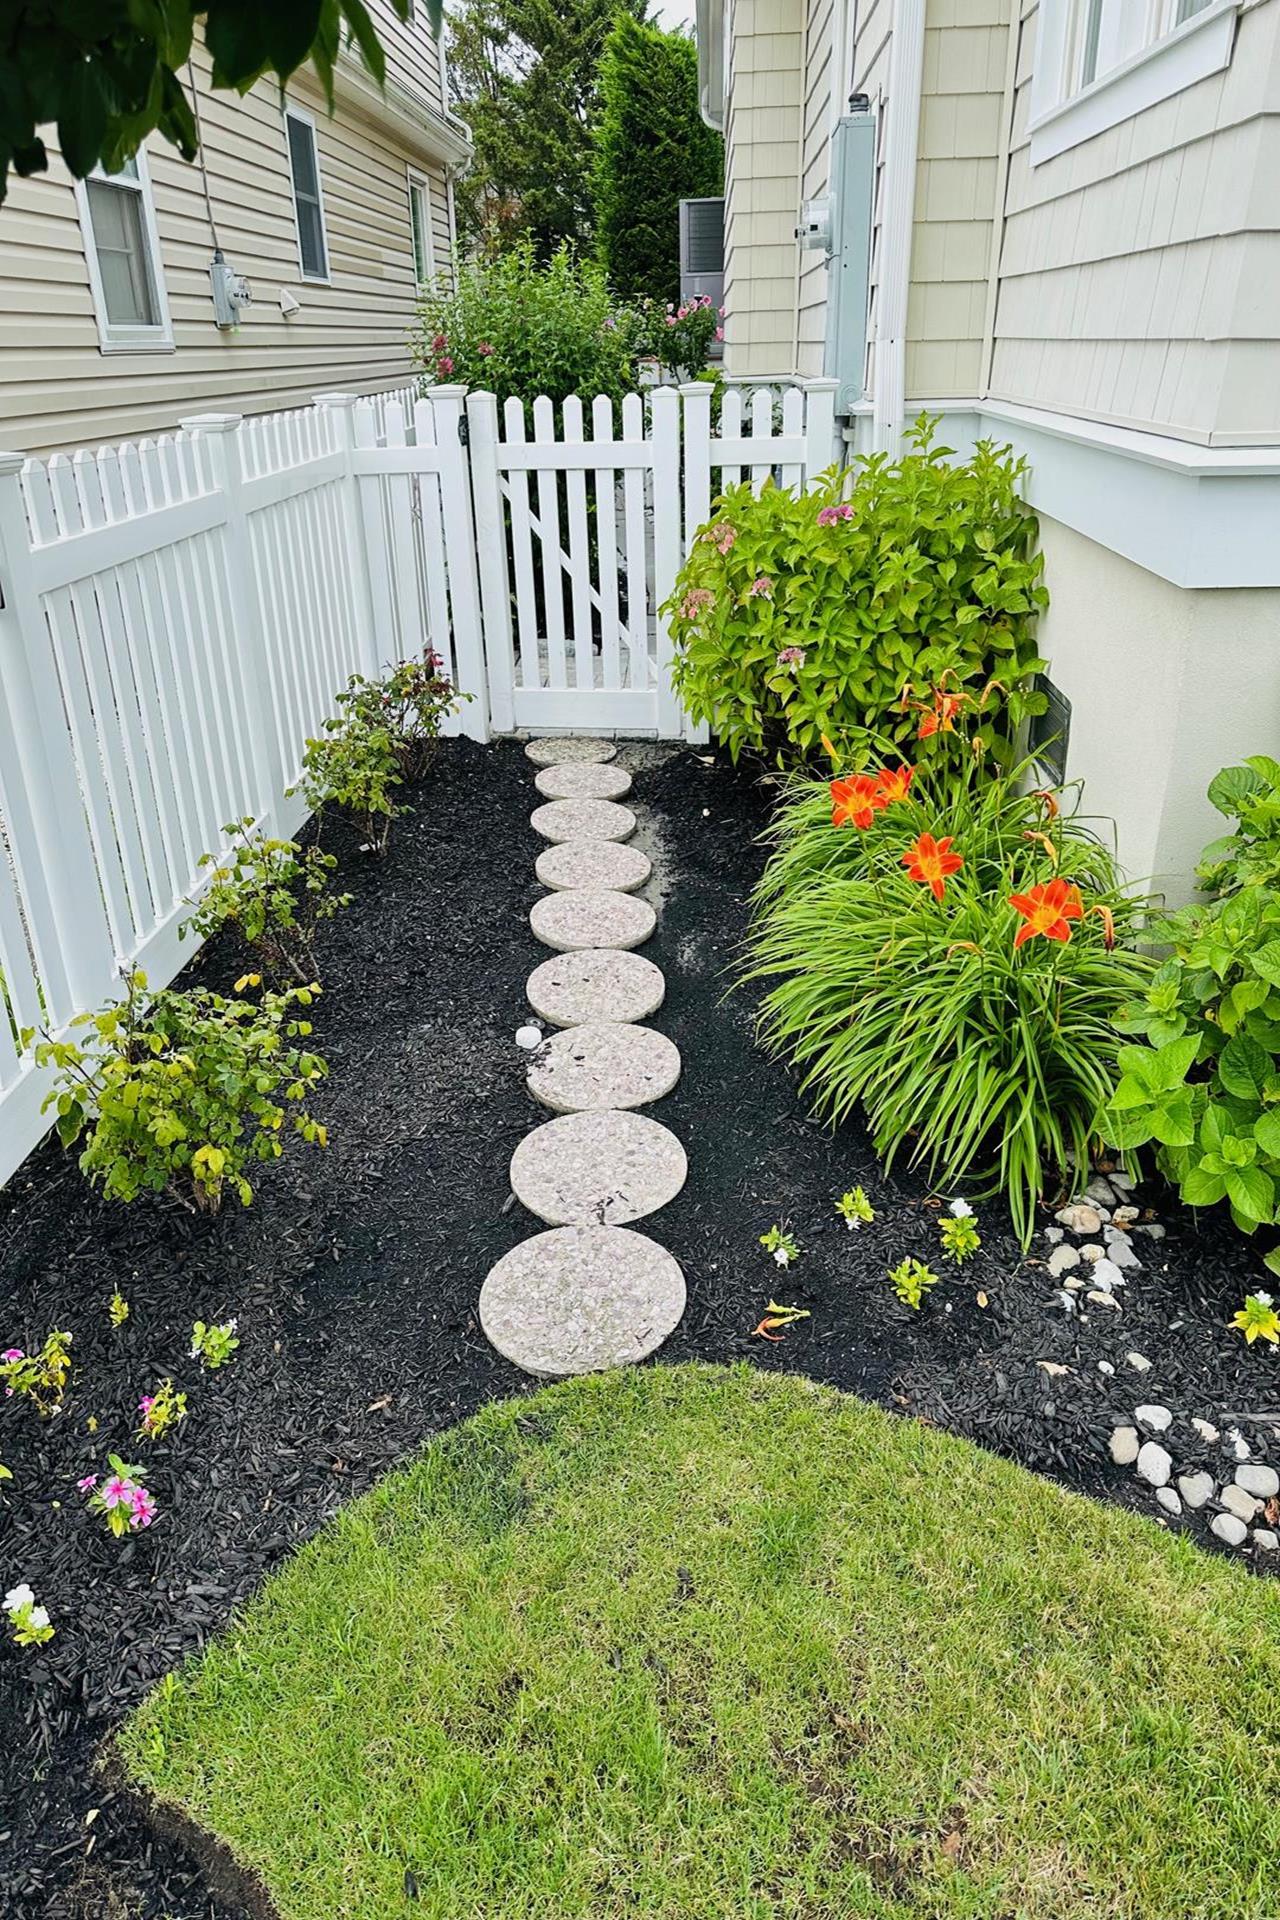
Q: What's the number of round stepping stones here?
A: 9